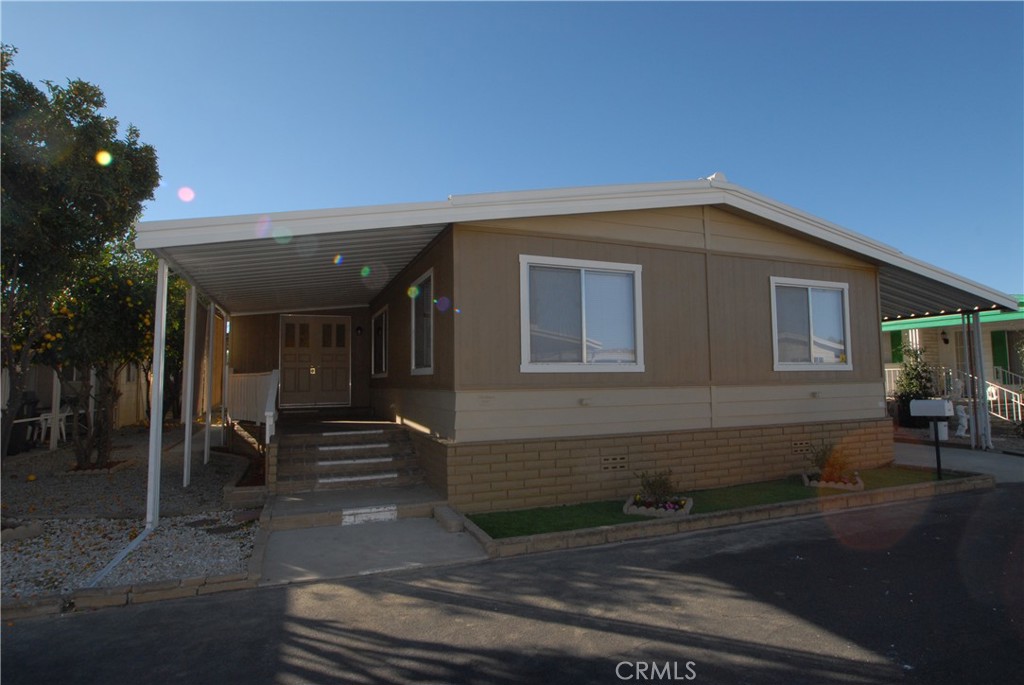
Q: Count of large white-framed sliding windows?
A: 2